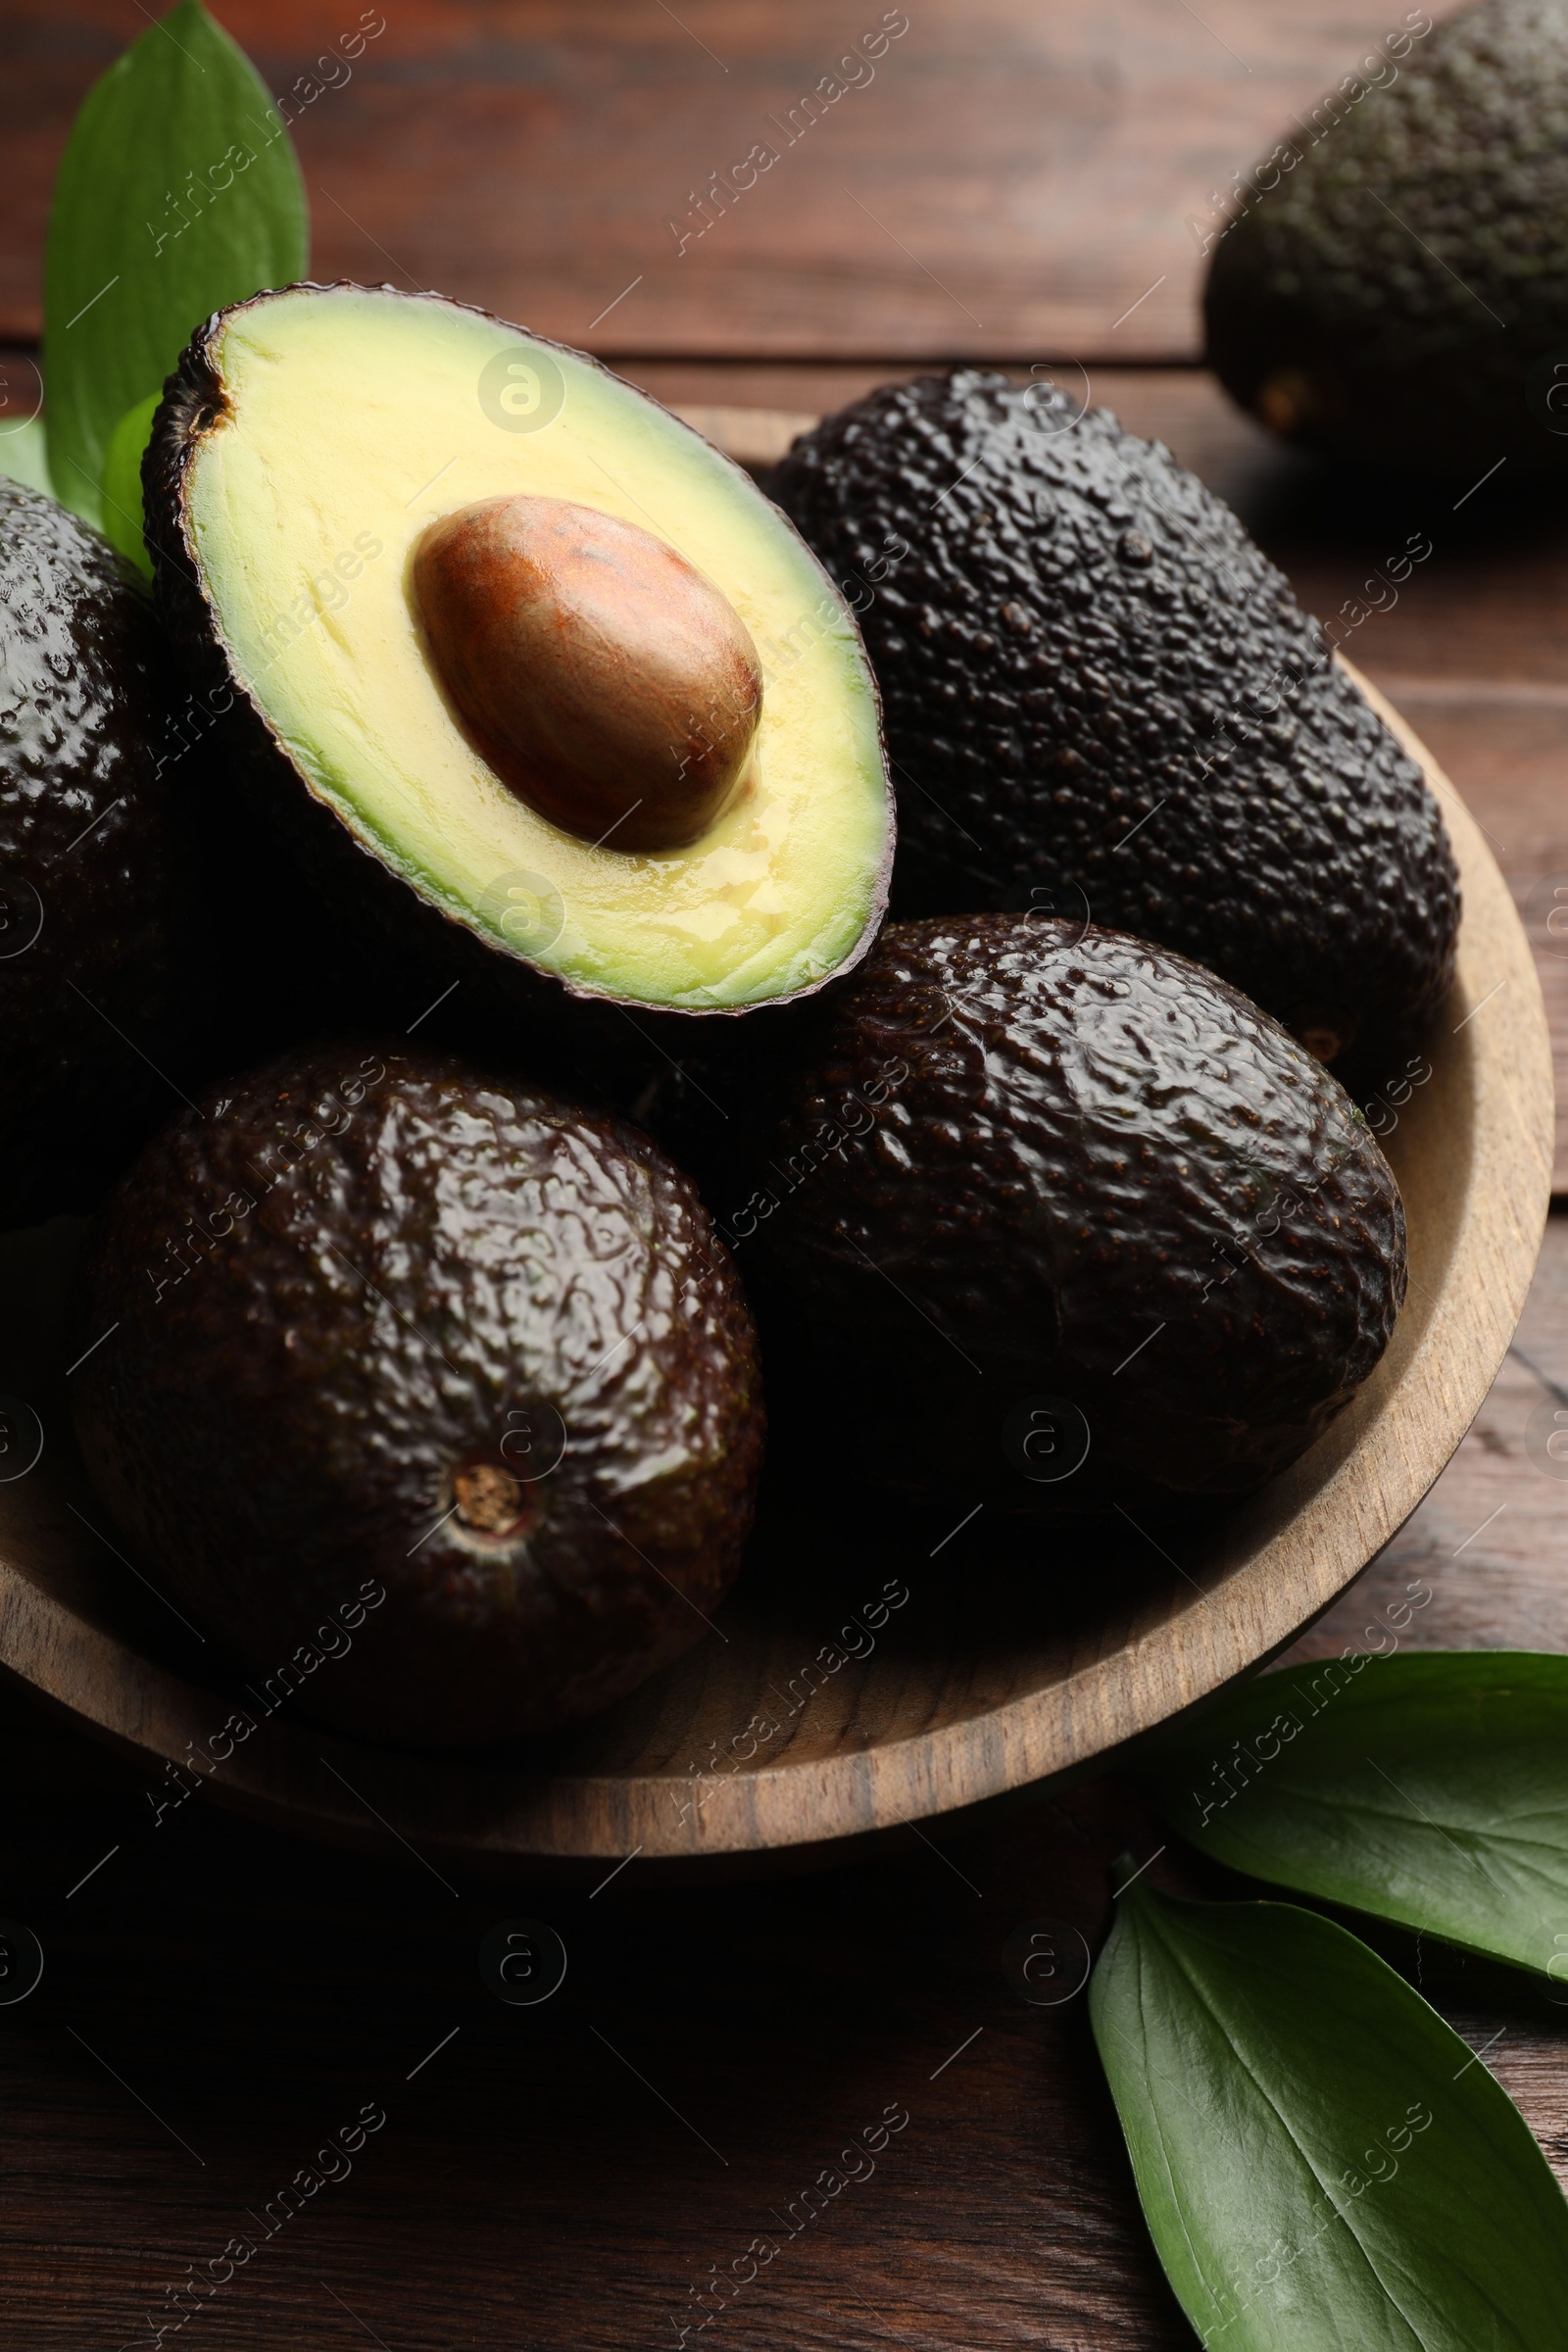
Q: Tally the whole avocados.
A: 5